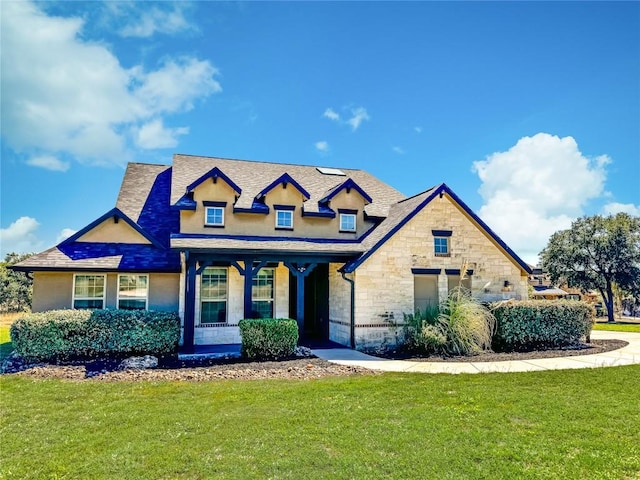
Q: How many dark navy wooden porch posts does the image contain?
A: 3